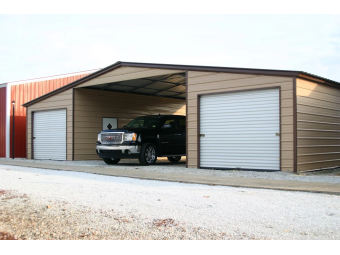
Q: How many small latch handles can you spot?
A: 3